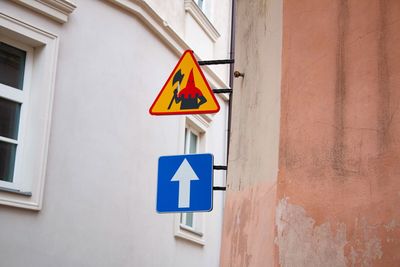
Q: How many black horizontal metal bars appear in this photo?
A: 4